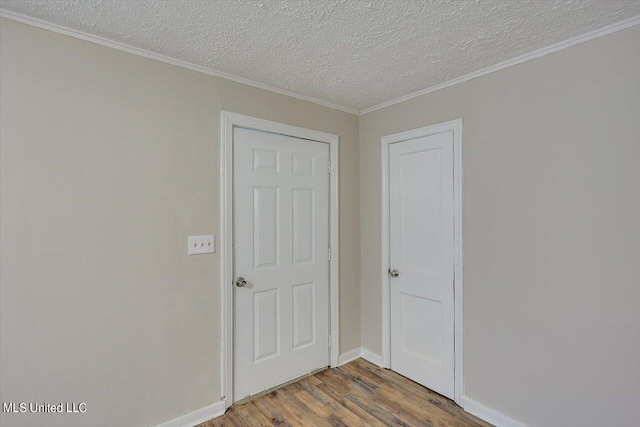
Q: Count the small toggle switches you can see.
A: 3